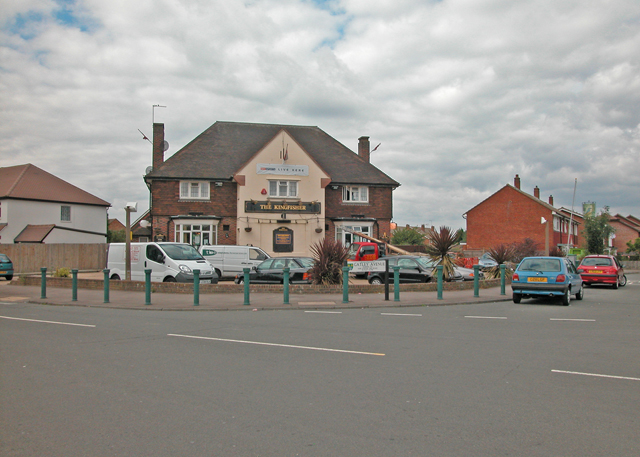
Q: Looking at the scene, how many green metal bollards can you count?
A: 12